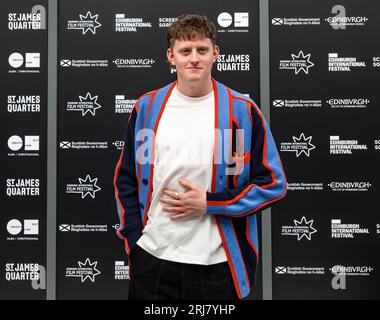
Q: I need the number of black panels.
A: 3